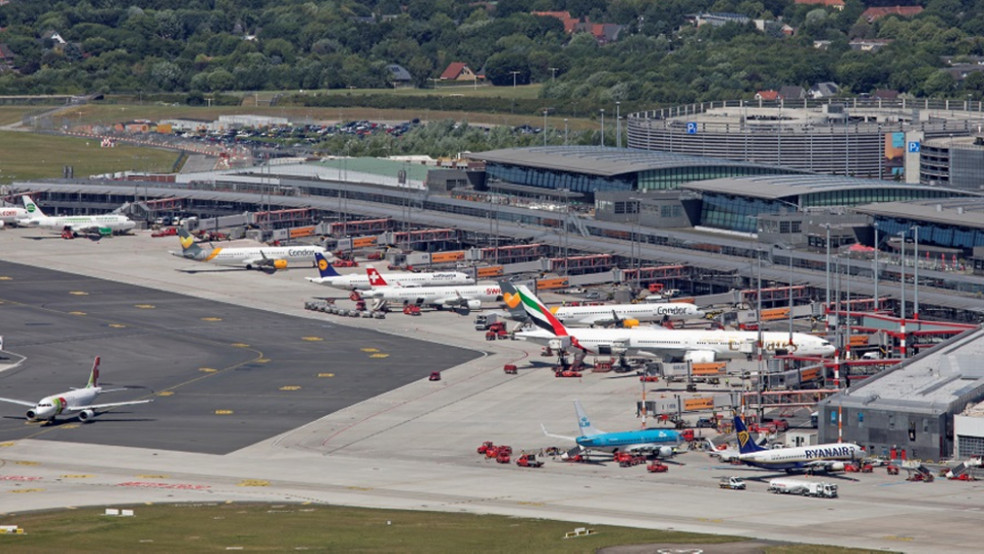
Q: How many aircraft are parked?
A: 9